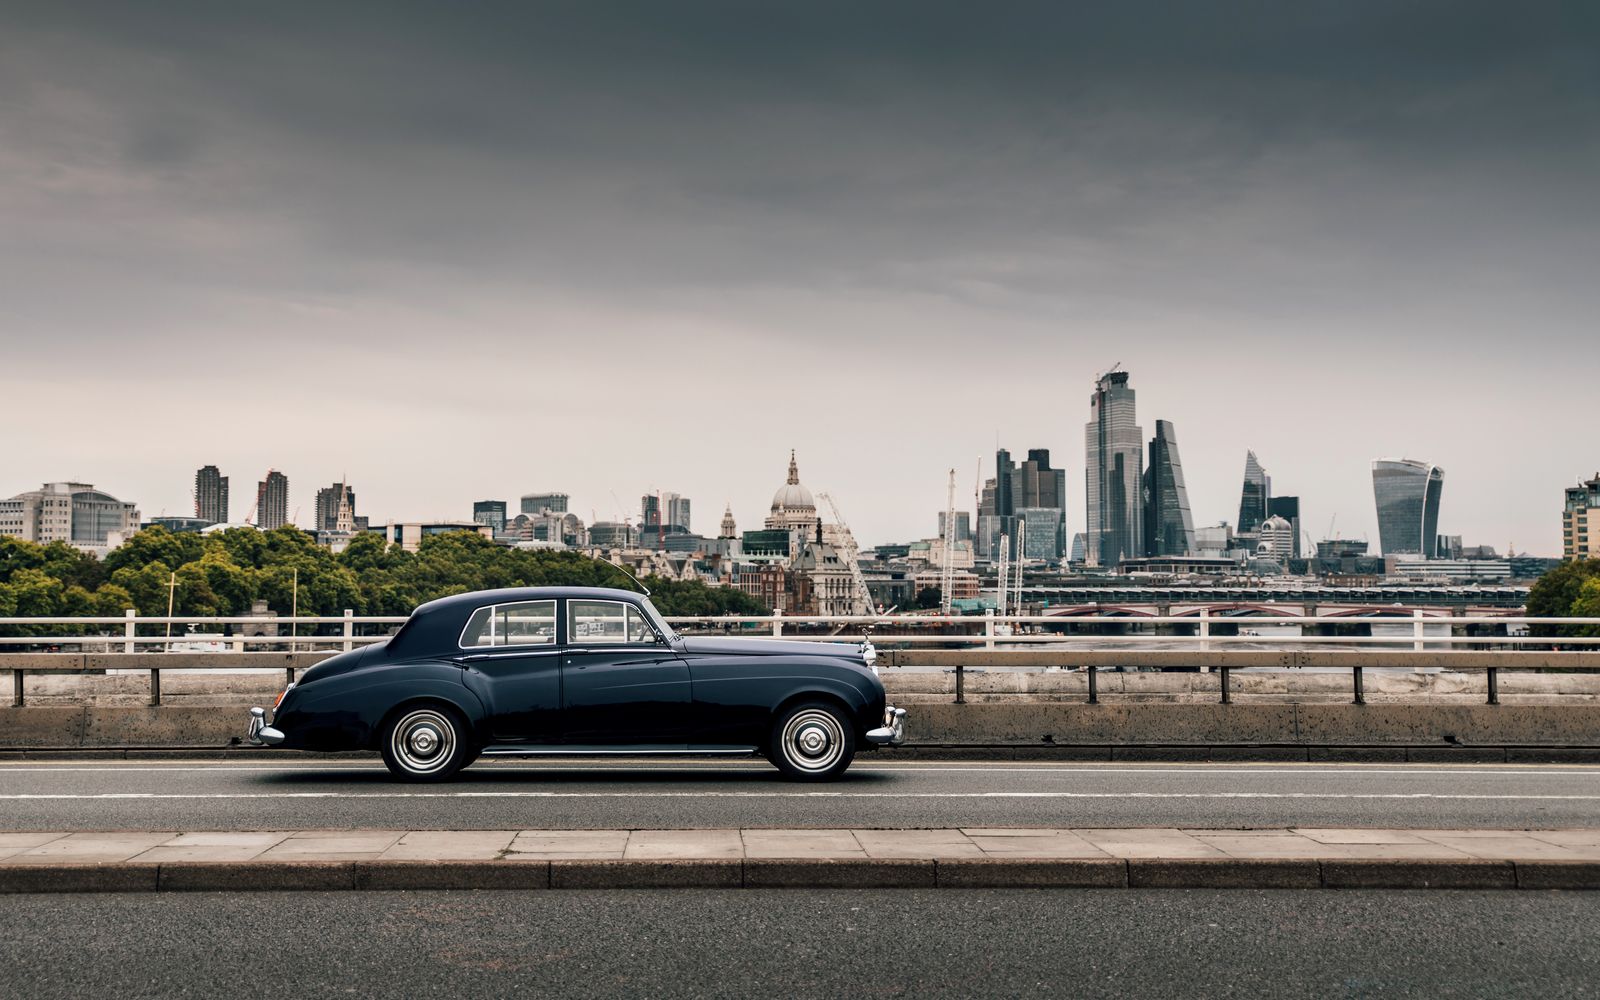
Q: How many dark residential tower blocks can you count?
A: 3